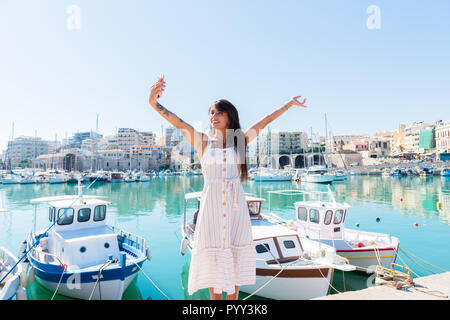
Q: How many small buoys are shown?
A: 5